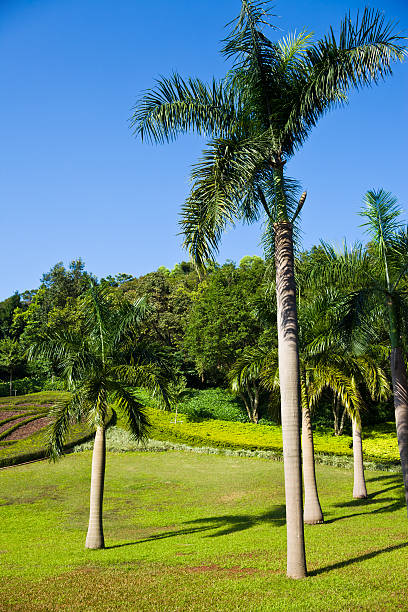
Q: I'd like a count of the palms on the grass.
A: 5